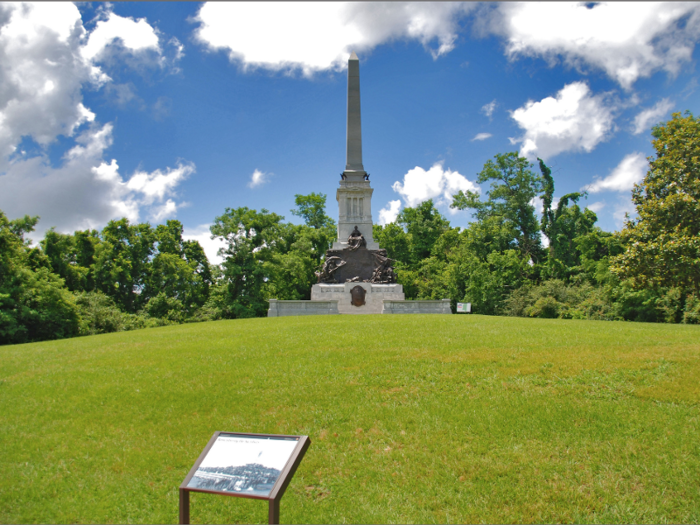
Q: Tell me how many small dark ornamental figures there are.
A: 2